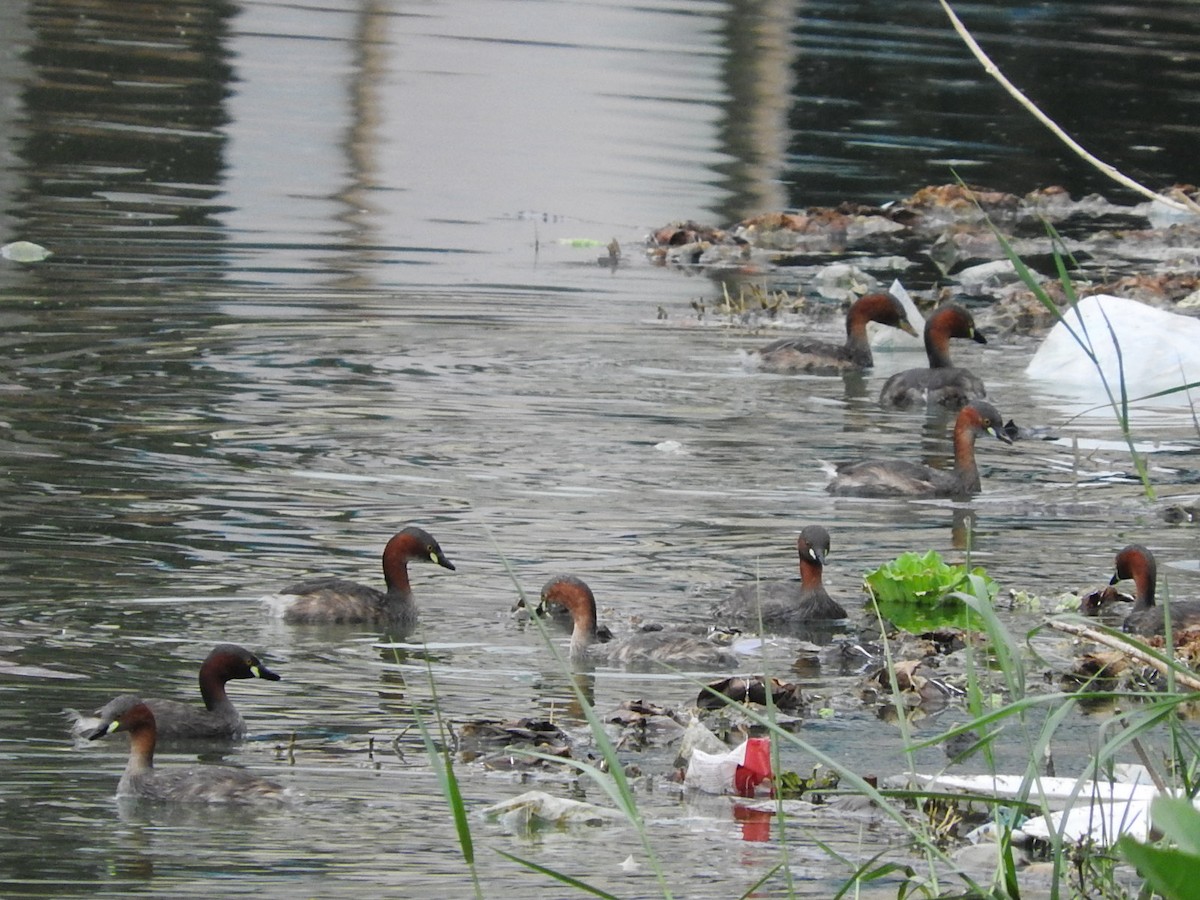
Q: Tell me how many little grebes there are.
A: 9